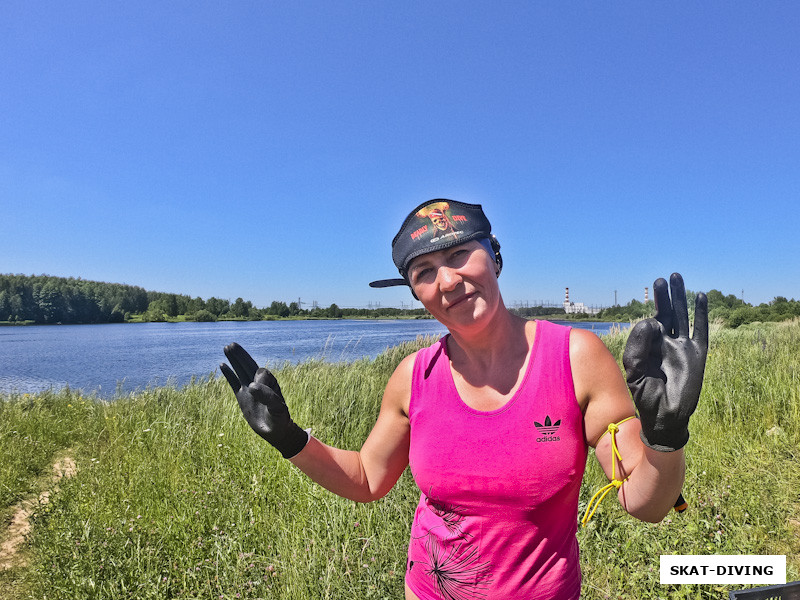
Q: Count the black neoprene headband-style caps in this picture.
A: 1